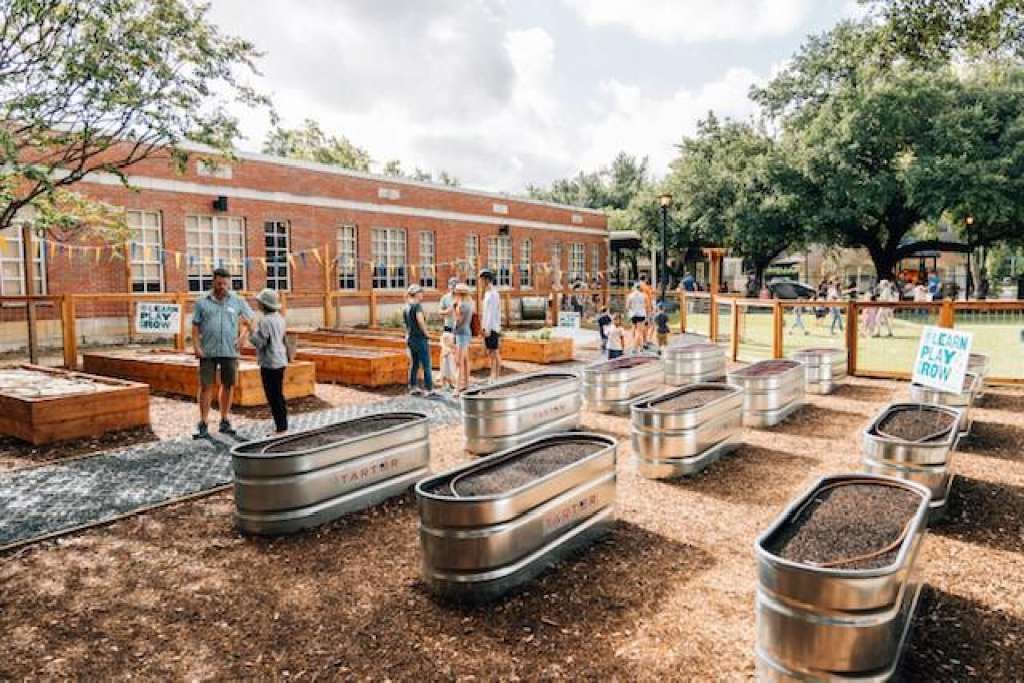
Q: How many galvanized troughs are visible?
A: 12